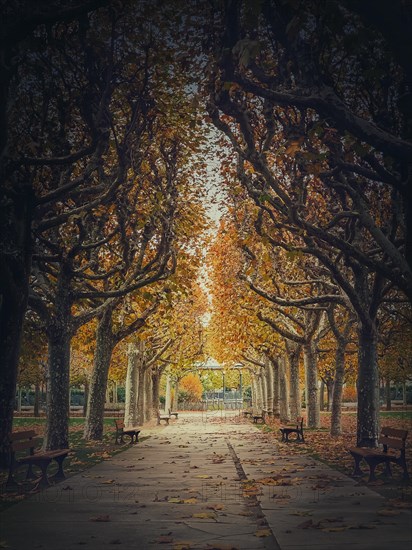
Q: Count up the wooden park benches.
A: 8